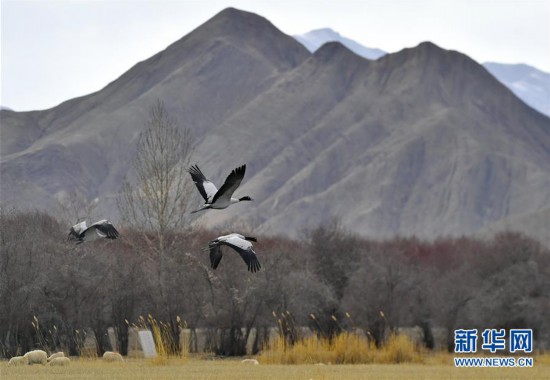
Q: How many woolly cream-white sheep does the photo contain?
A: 6